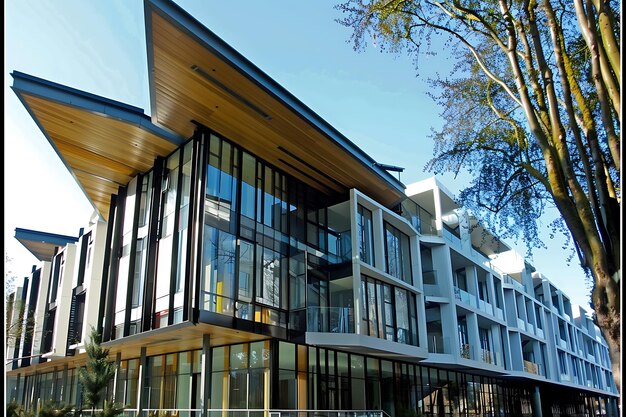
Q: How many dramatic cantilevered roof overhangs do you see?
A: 3